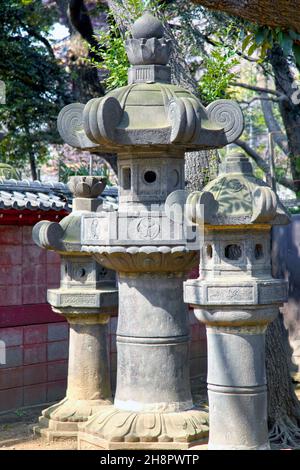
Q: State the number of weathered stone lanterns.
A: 3